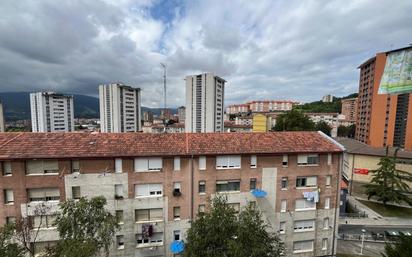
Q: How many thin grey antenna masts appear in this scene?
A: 1